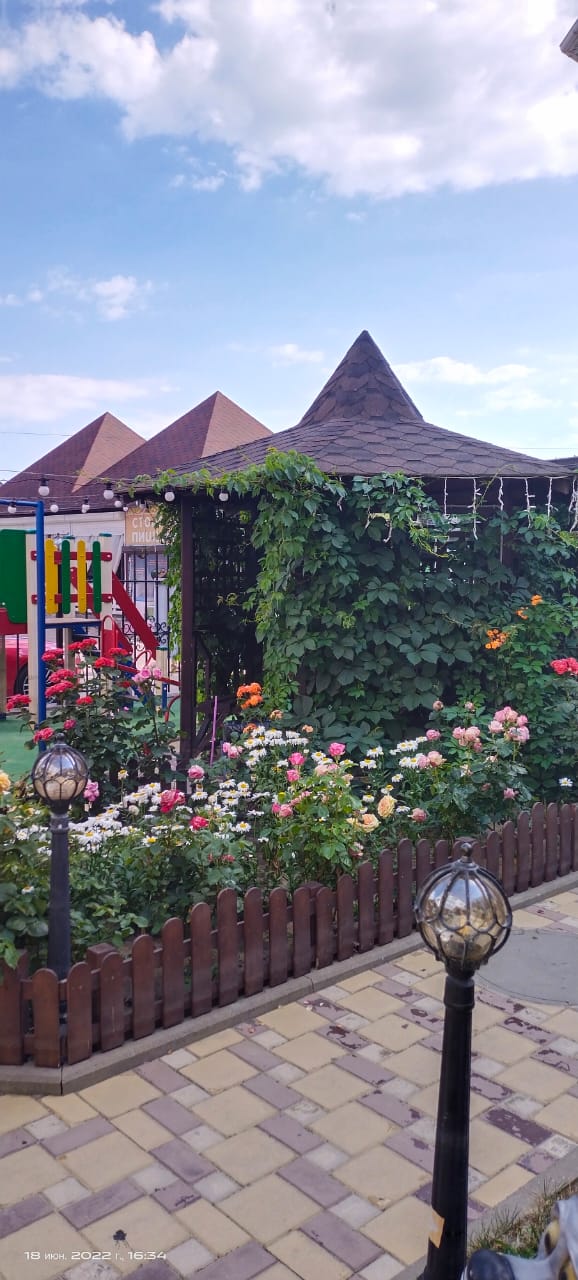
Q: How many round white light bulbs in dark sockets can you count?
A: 9